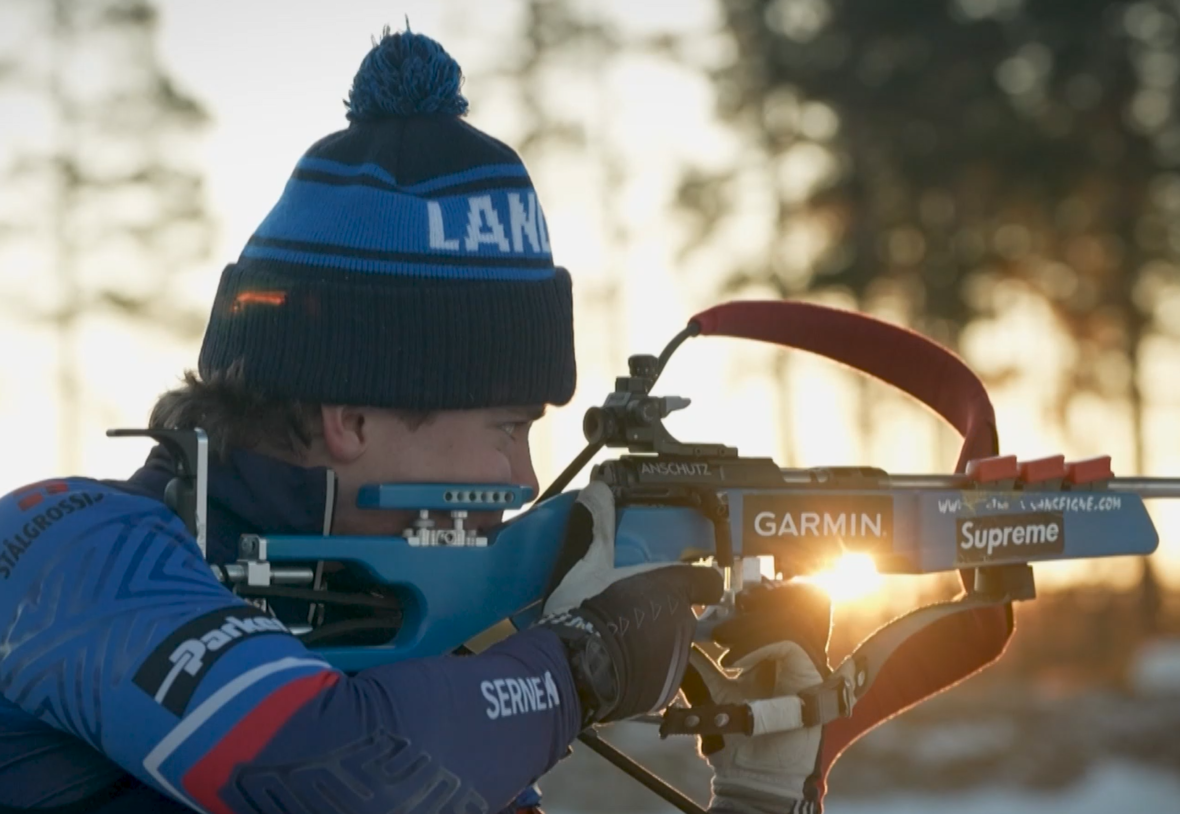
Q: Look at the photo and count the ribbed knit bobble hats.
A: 1